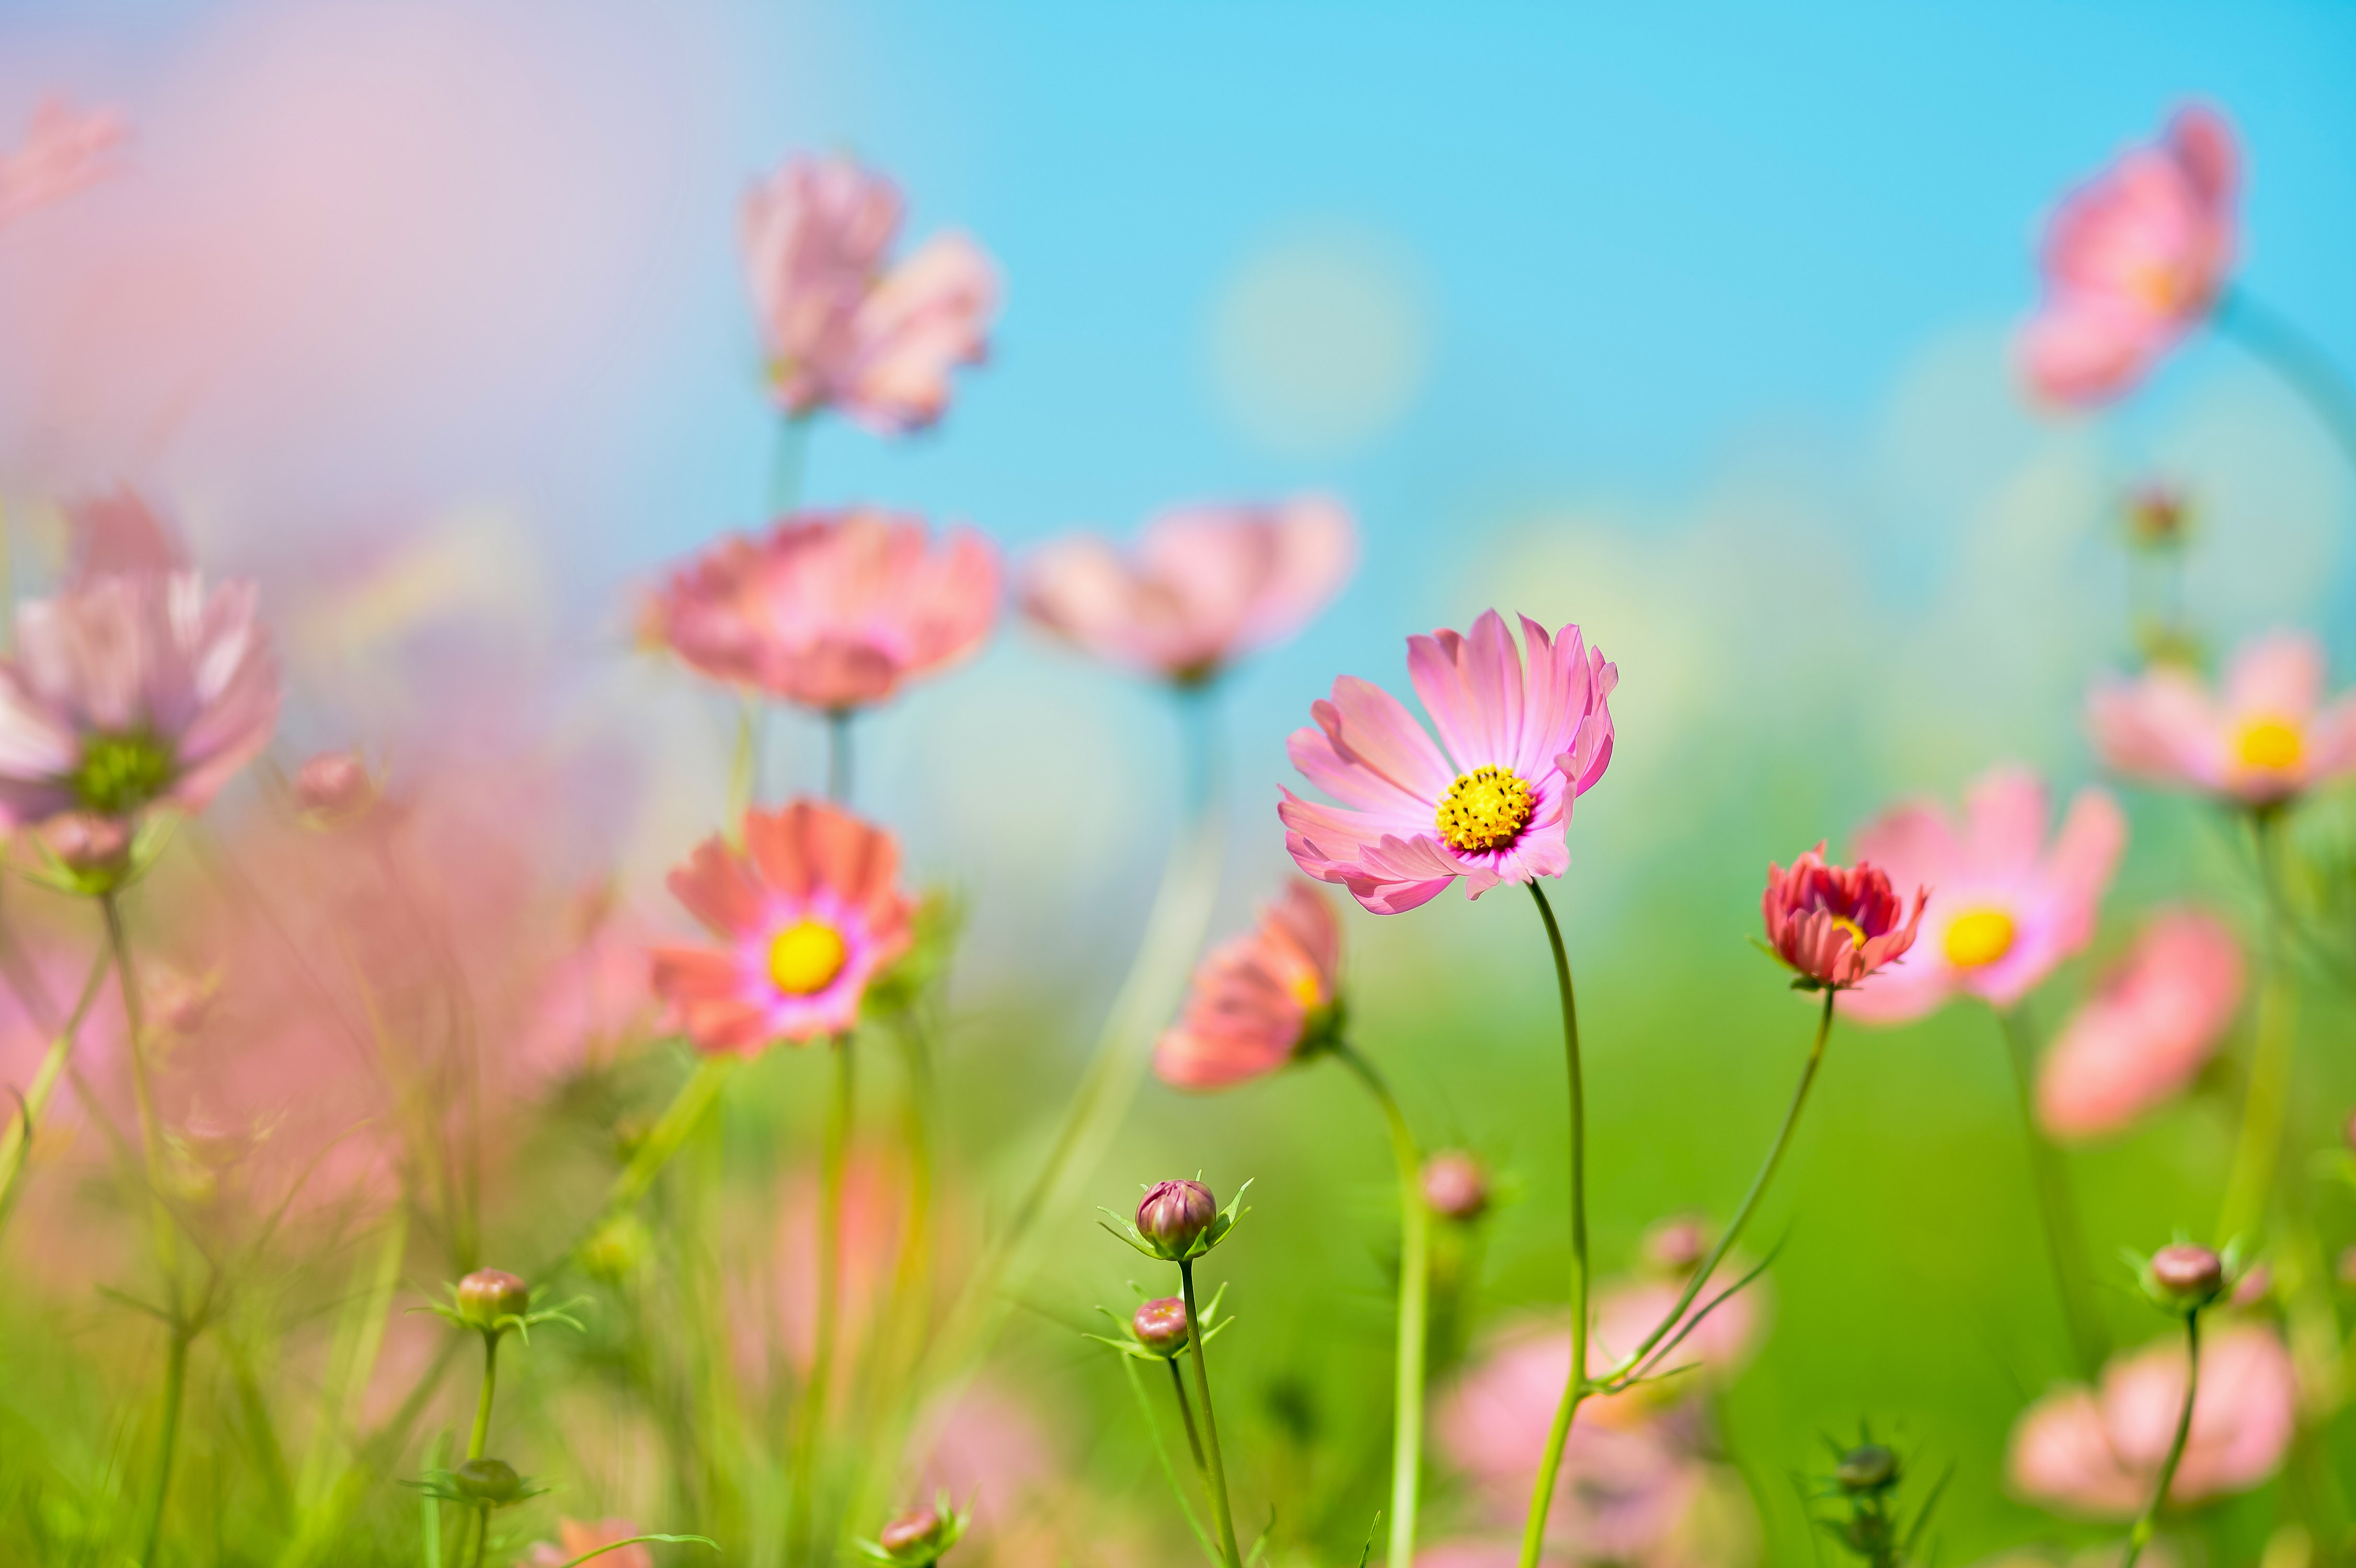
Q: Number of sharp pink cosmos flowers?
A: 1